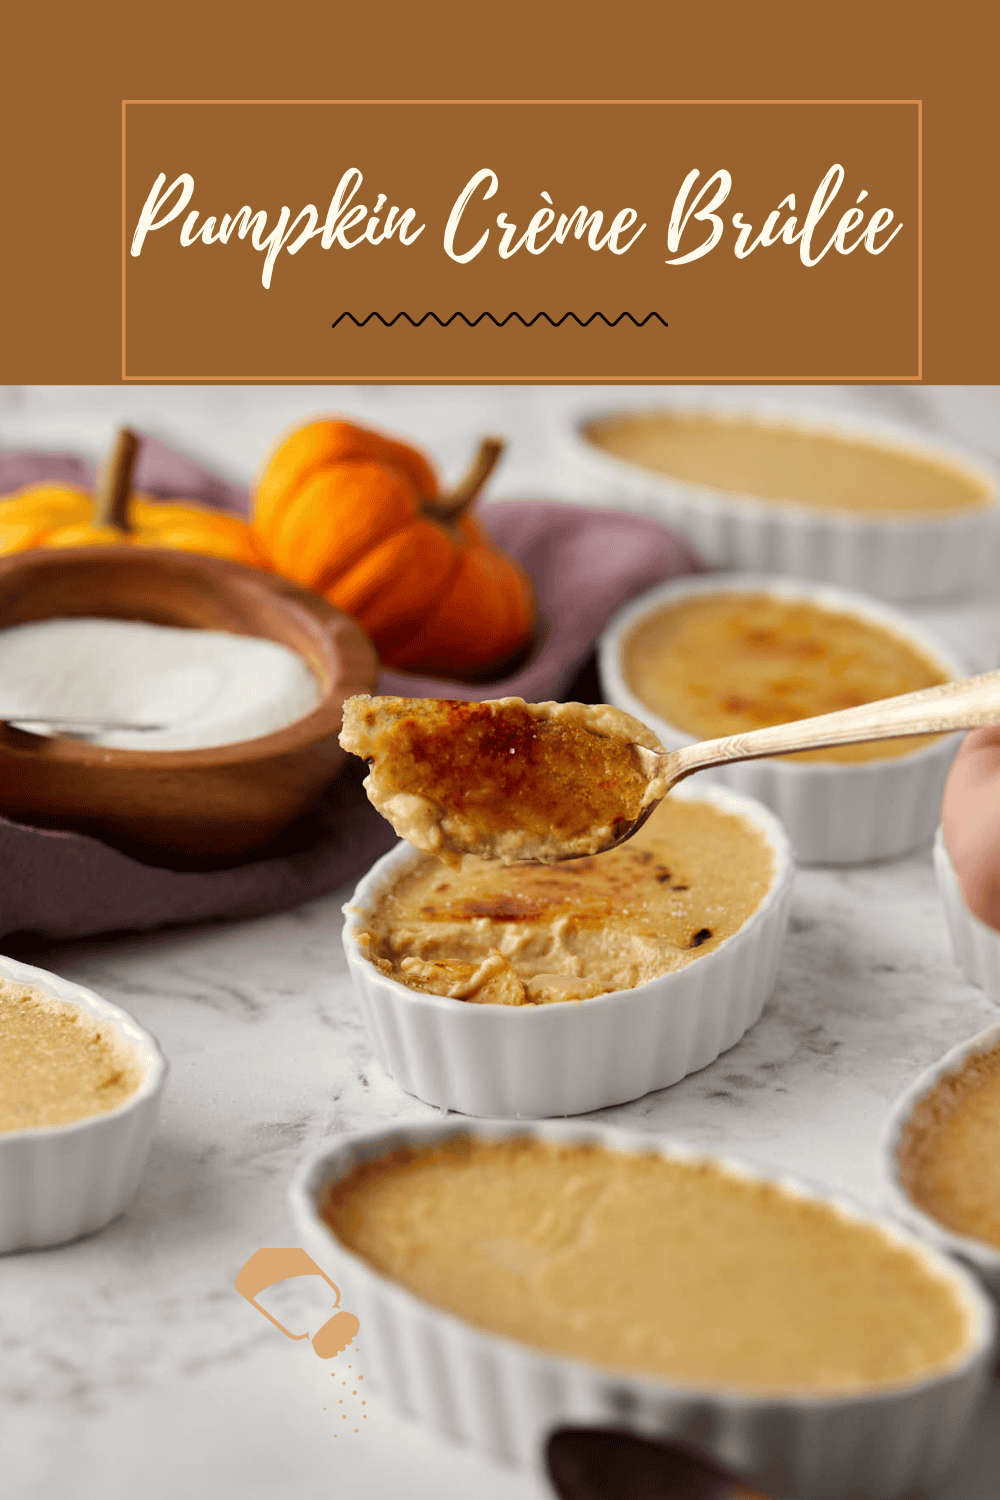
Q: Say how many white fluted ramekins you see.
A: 7